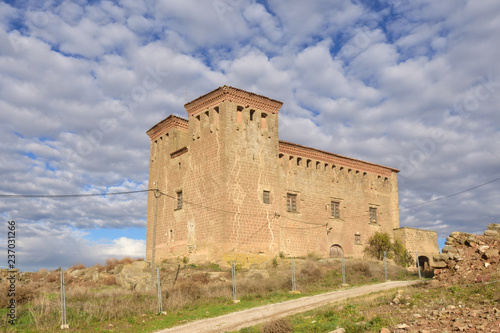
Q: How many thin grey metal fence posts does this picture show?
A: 7